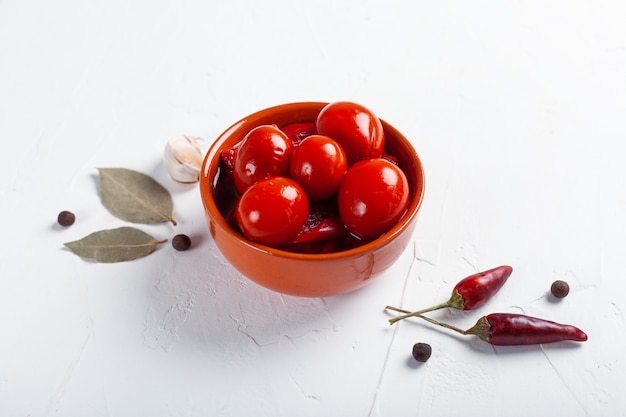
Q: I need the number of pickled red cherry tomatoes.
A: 5